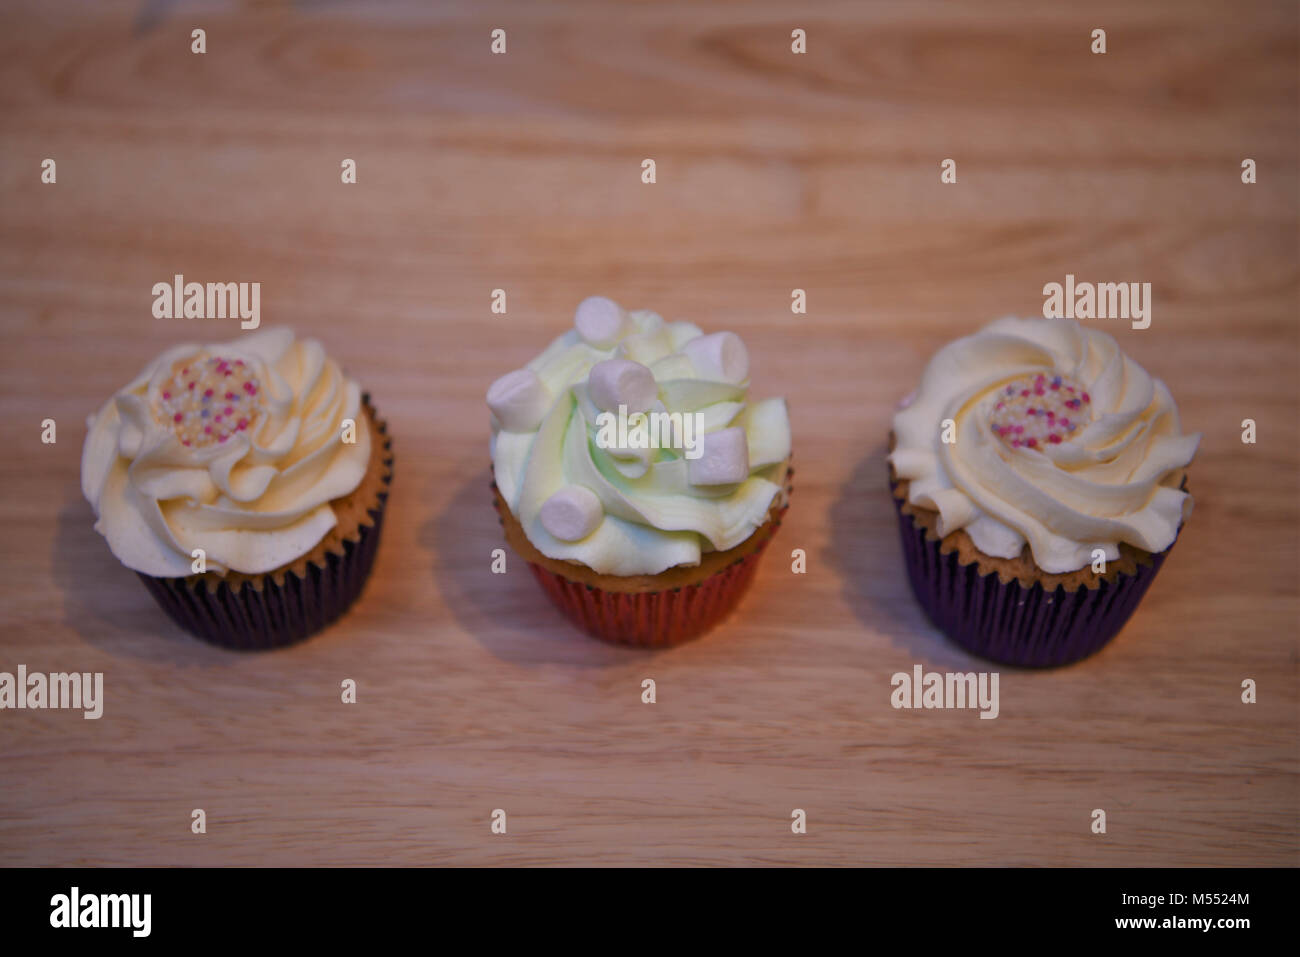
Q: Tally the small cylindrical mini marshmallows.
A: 6